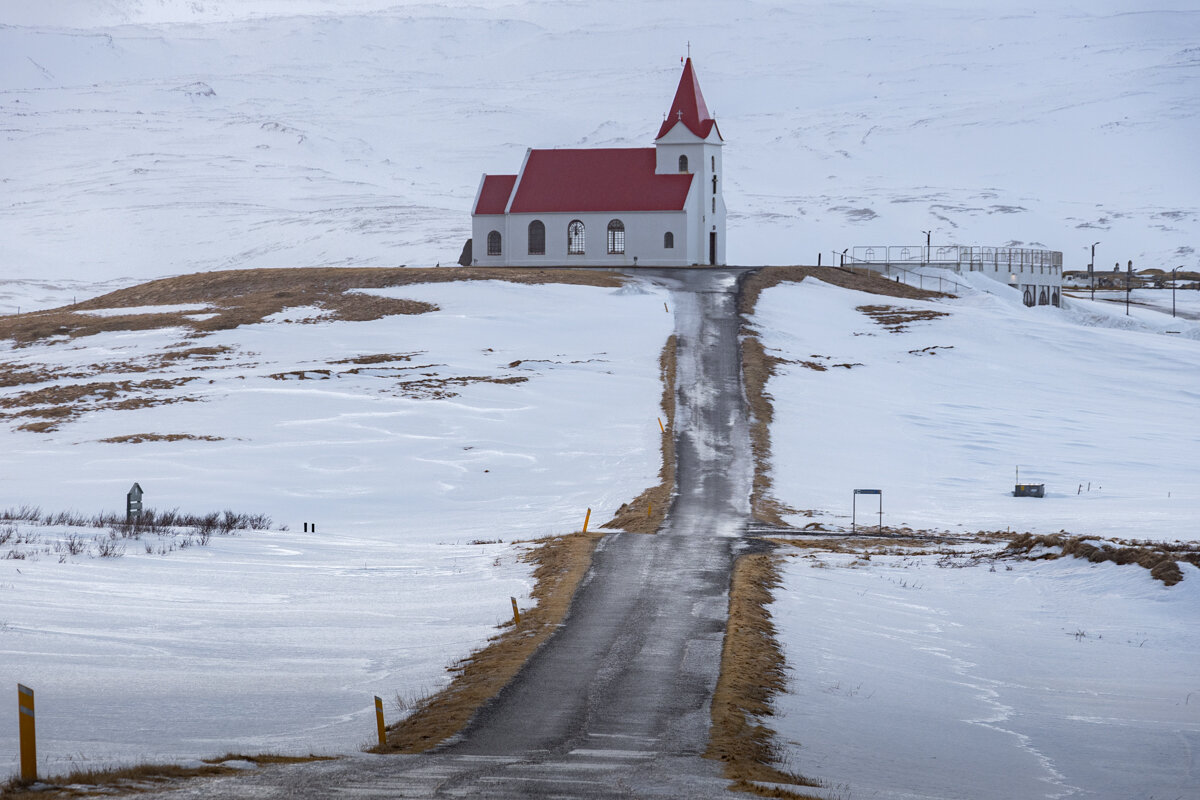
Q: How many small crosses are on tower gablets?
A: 3